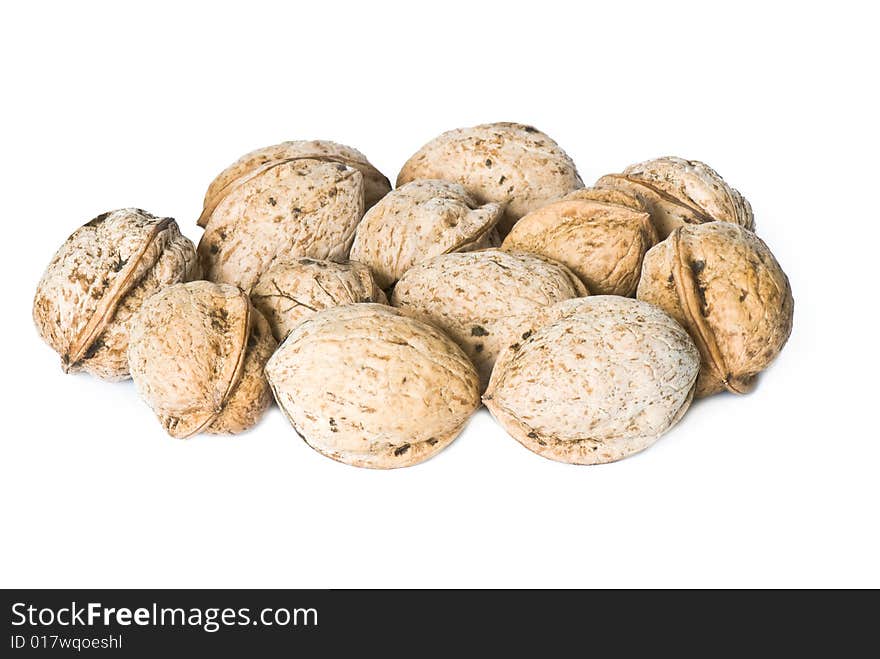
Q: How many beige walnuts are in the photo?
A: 13